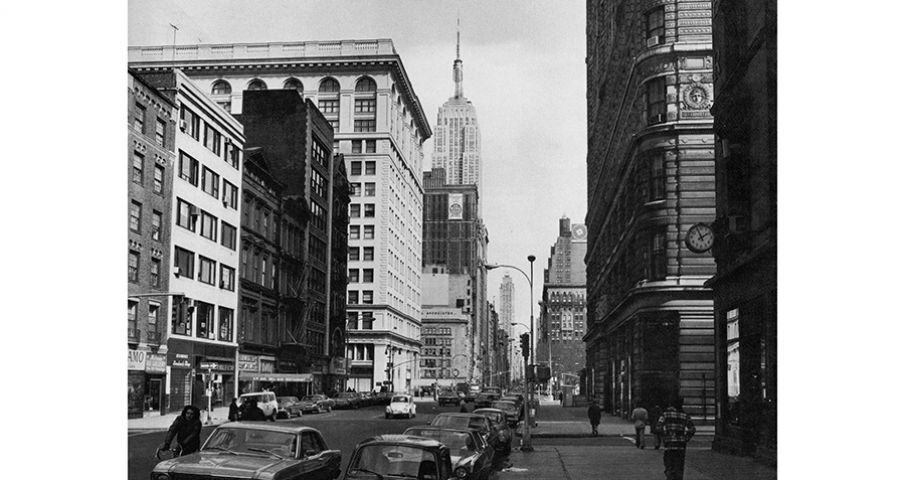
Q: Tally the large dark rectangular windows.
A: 15